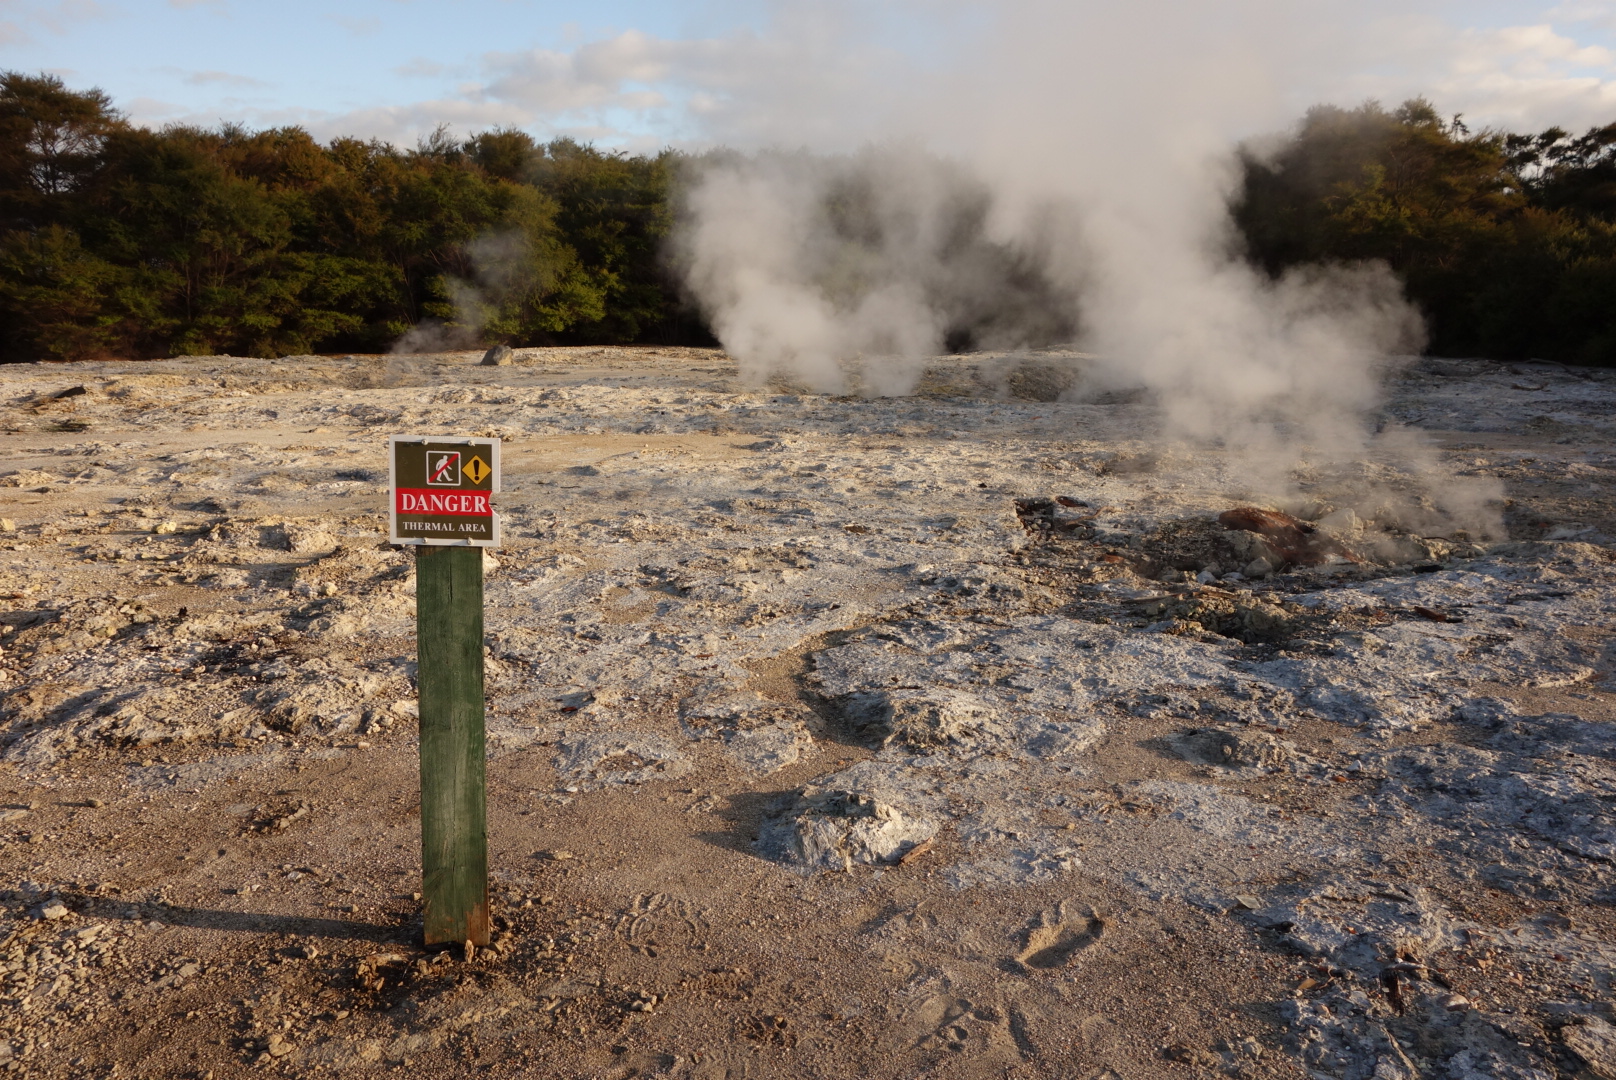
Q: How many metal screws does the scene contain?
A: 4